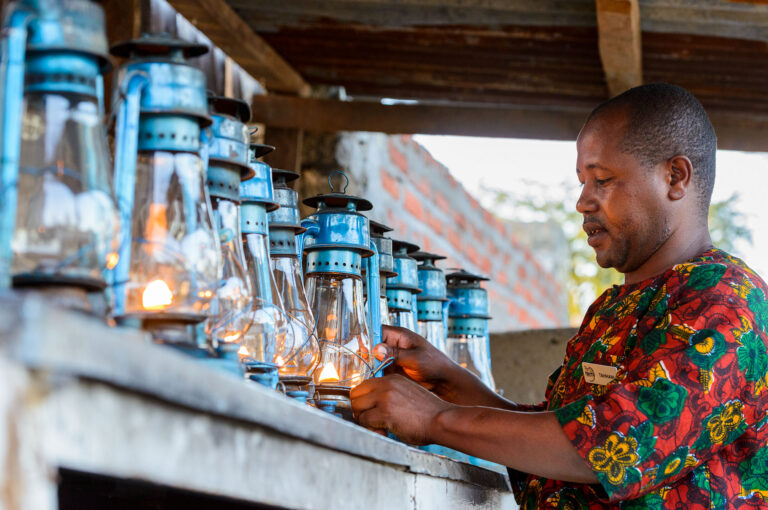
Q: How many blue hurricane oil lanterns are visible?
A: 10